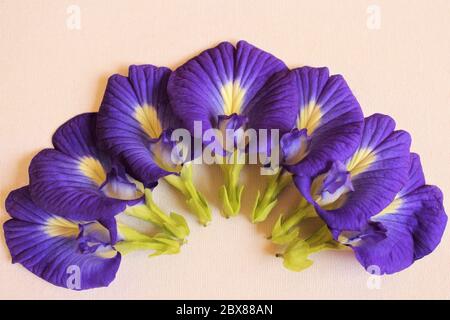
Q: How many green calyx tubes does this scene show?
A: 7